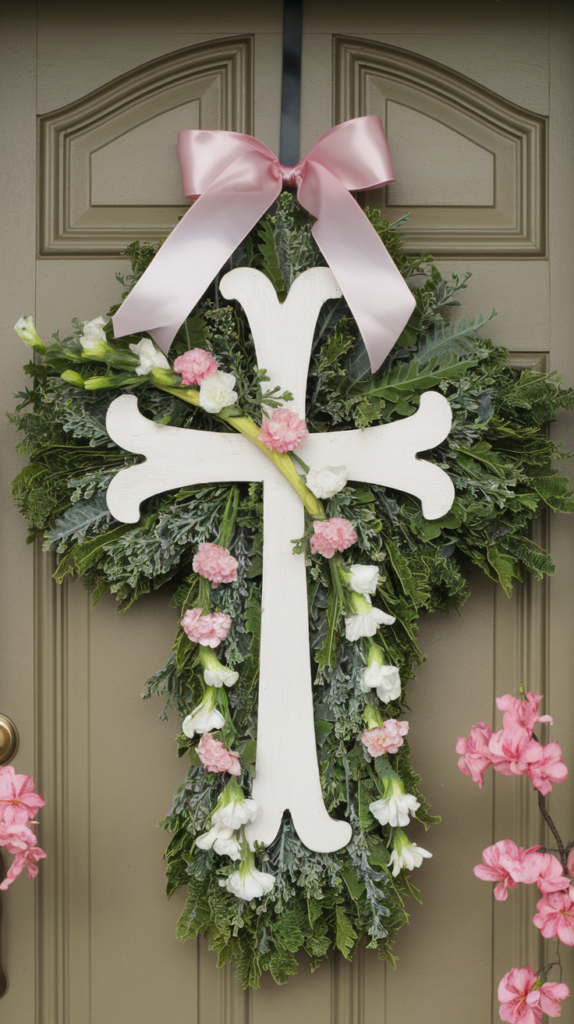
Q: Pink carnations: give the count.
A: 7